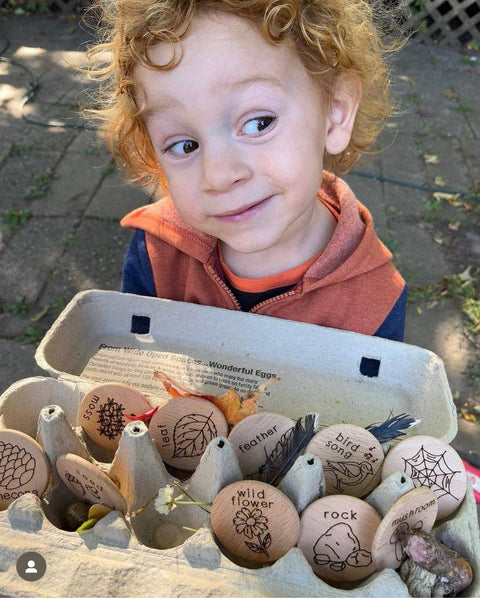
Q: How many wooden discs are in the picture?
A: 10